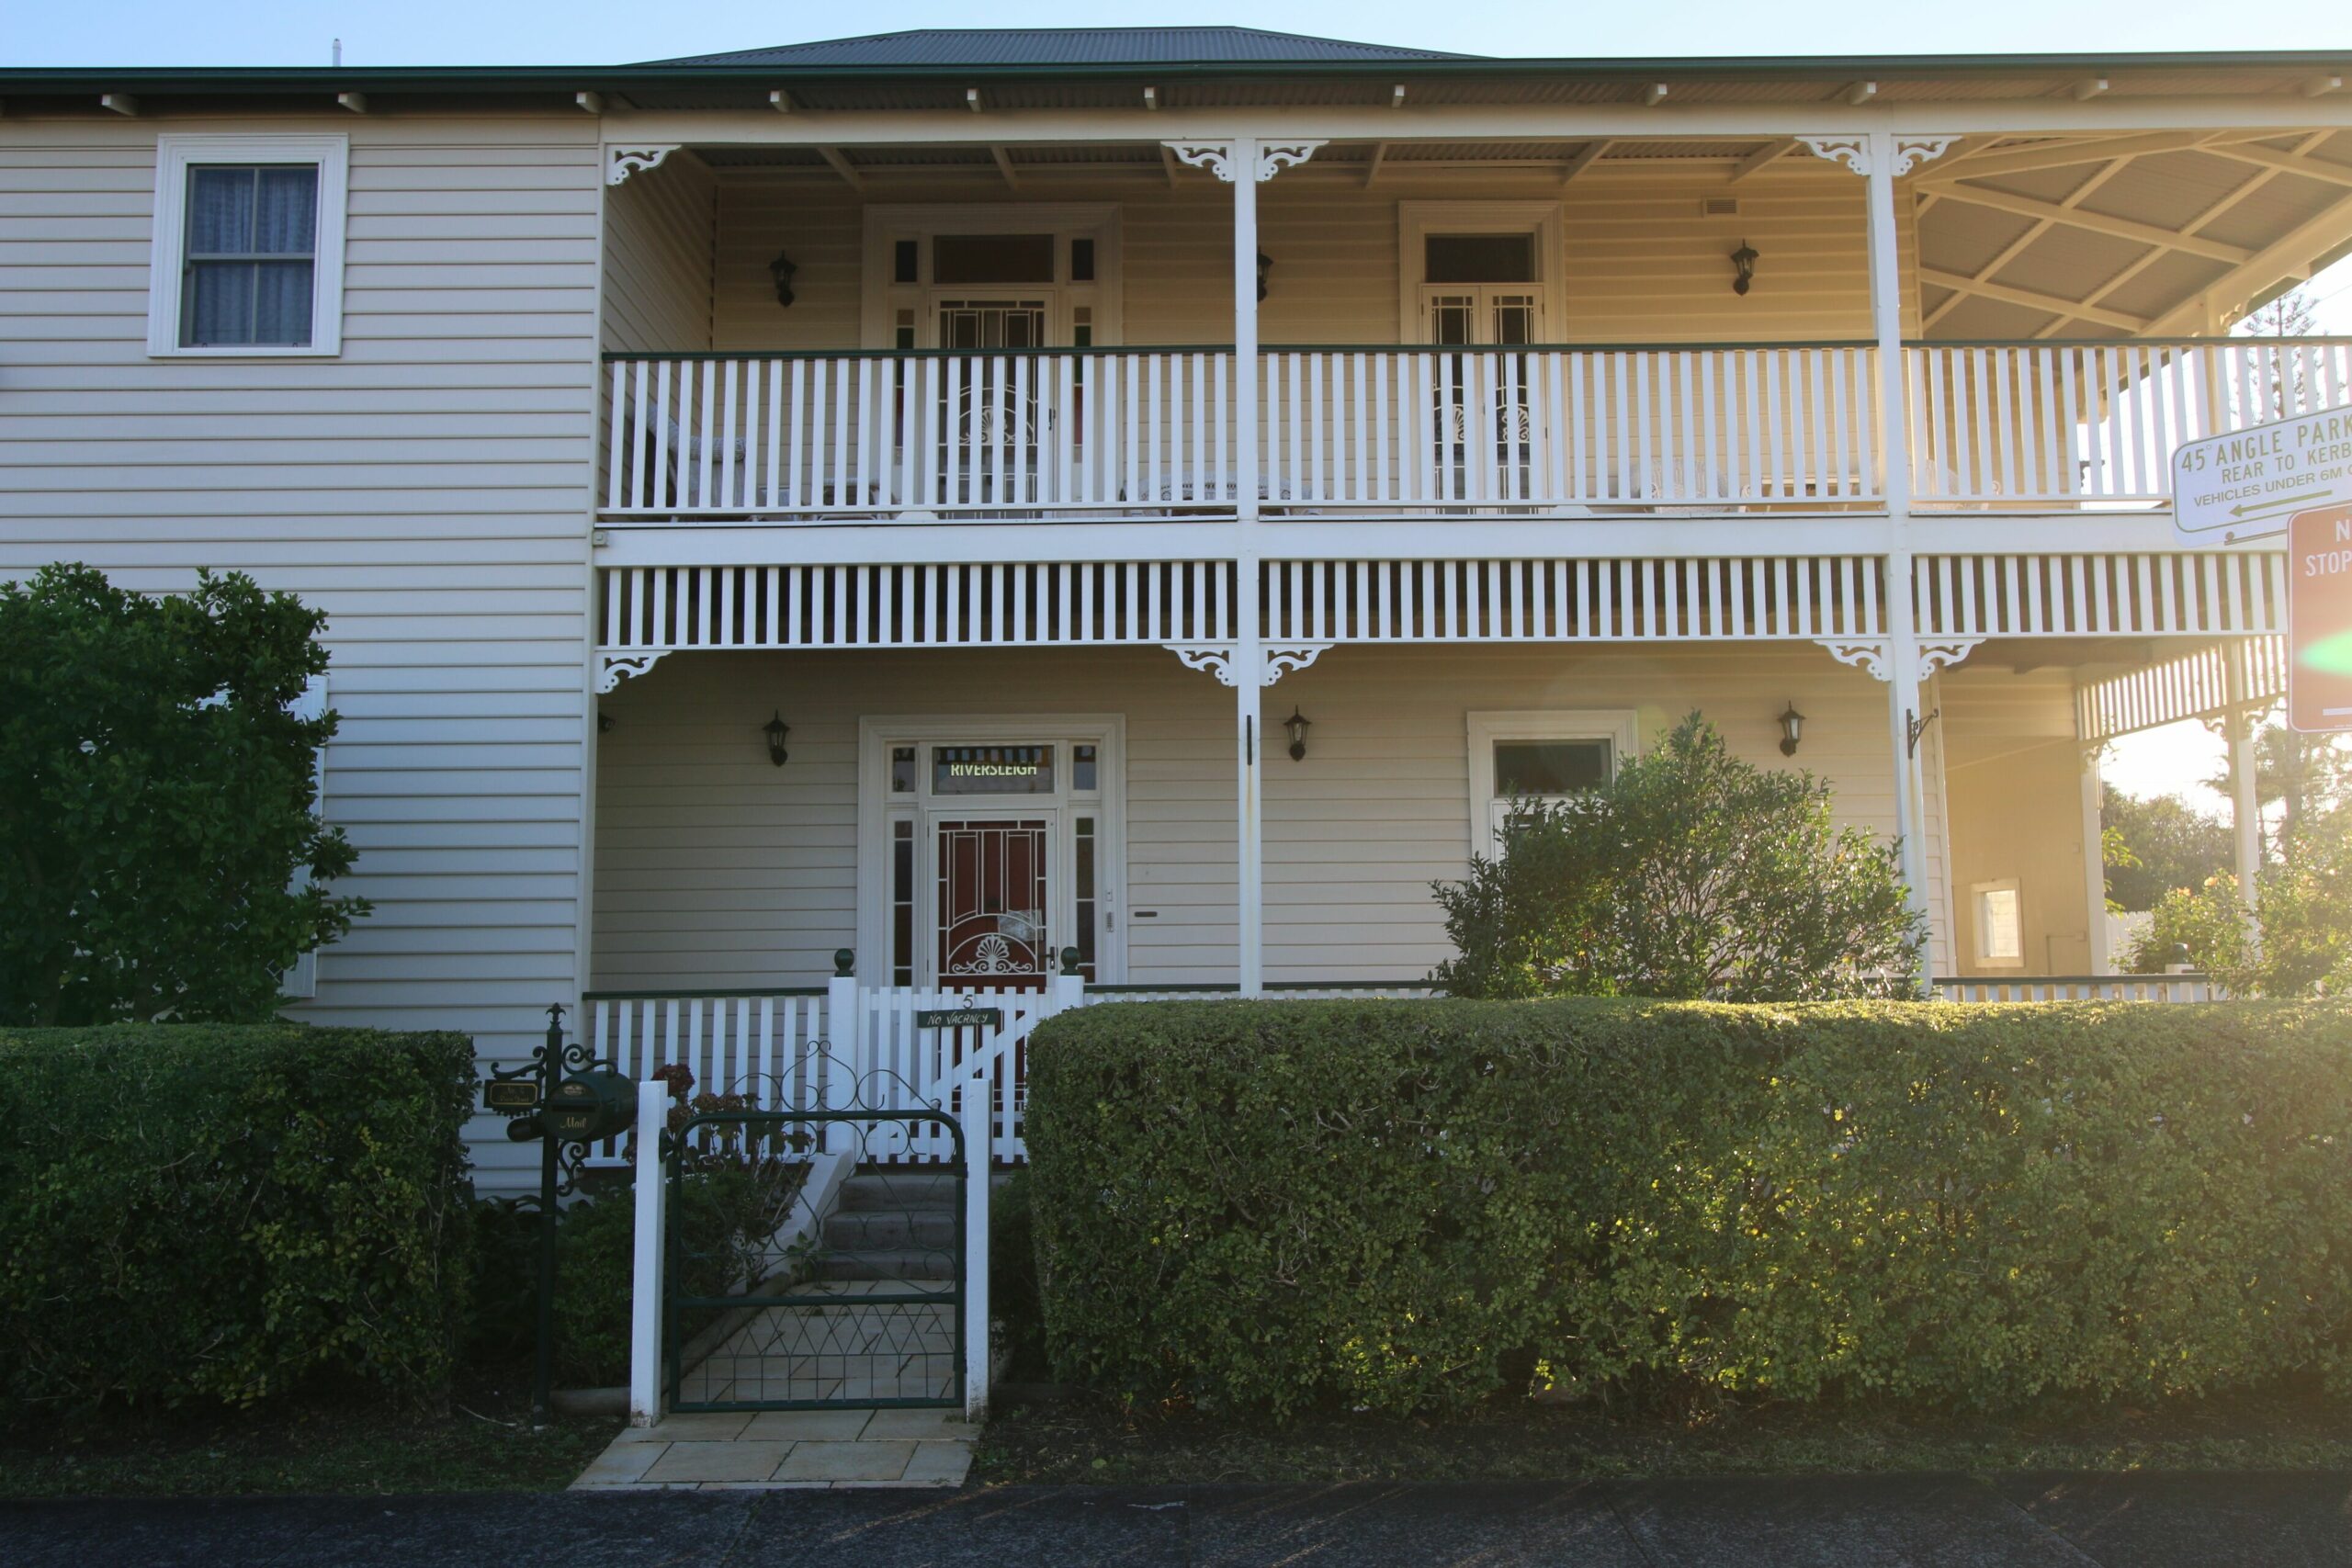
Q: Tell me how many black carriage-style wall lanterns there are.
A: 6